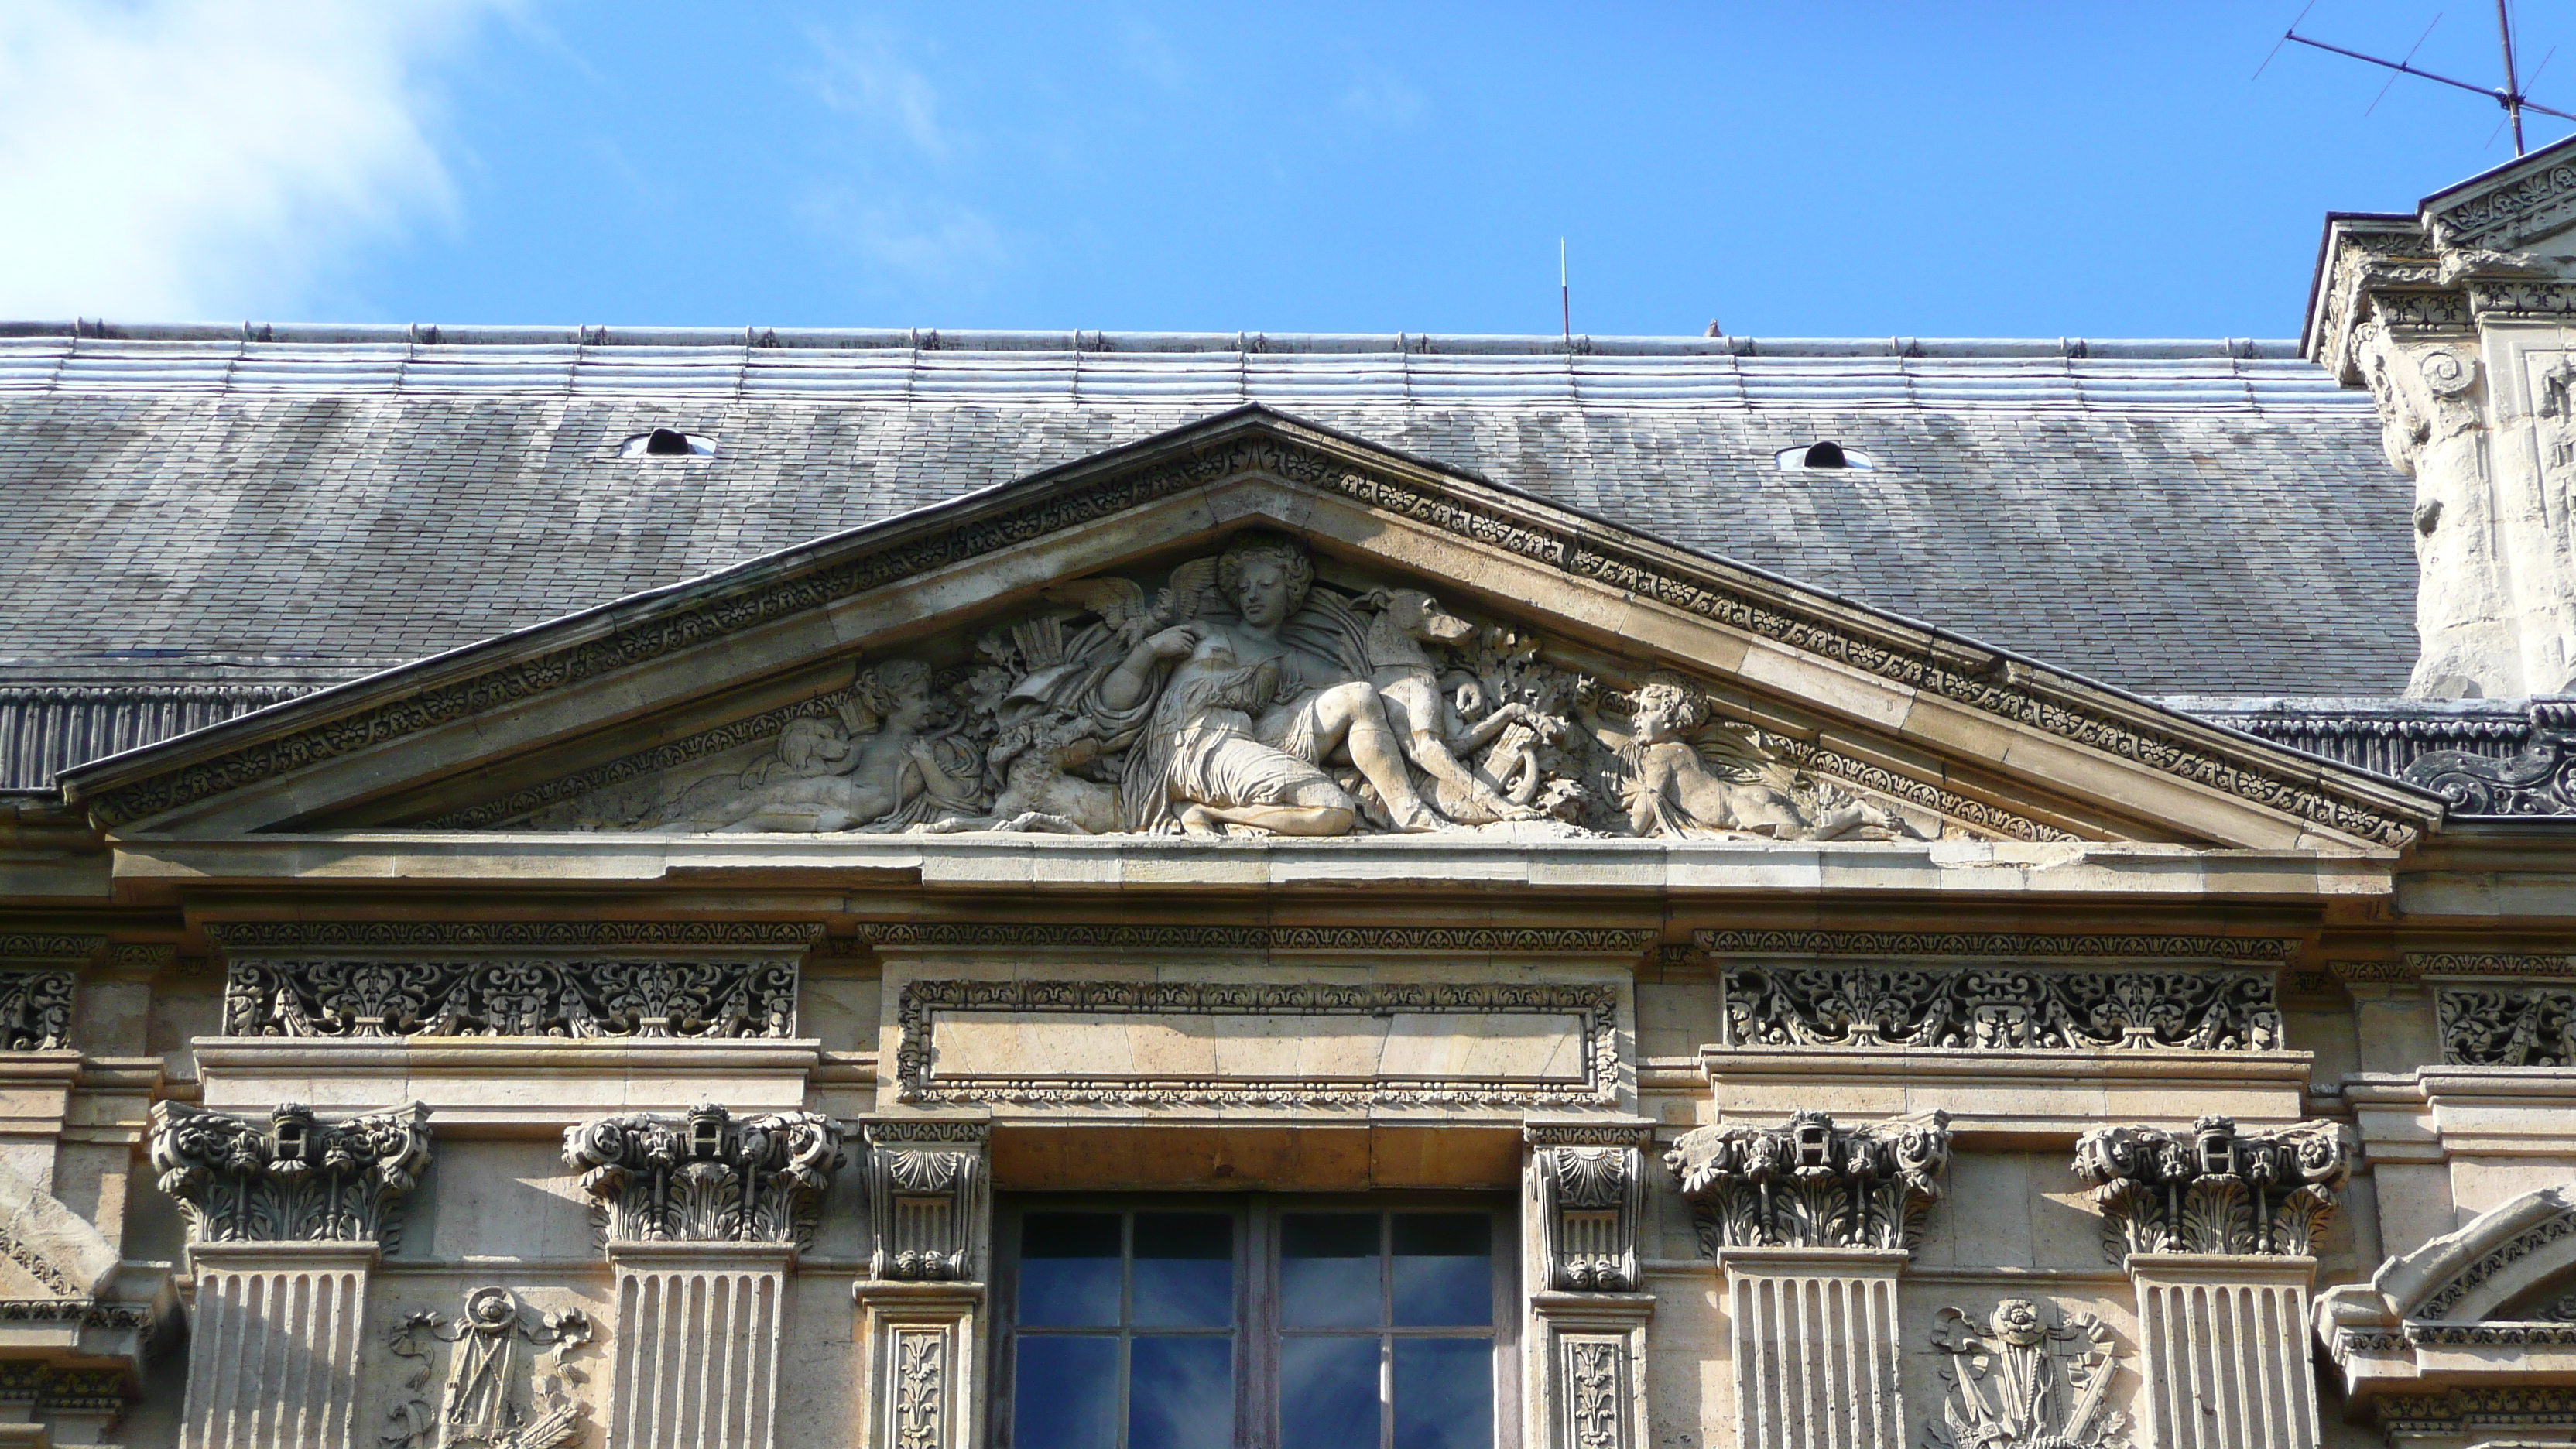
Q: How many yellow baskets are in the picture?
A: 0